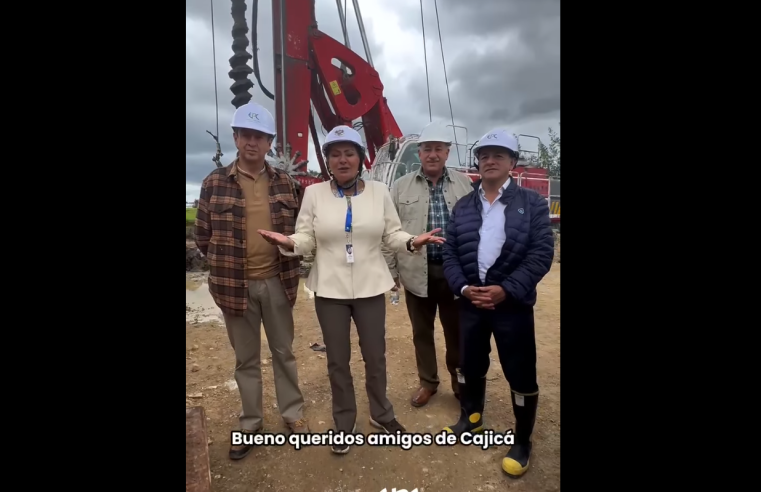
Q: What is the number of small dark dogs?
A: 0